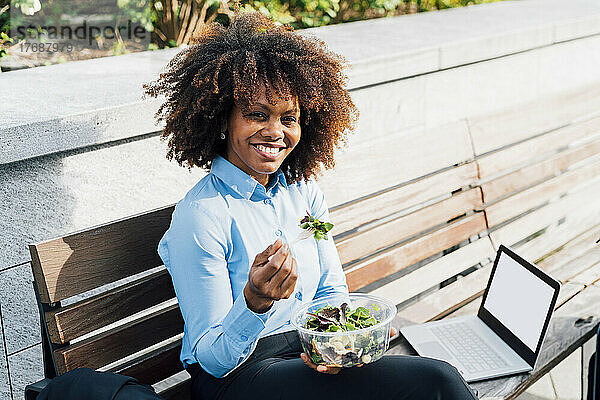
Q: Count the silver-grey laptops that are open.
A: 1